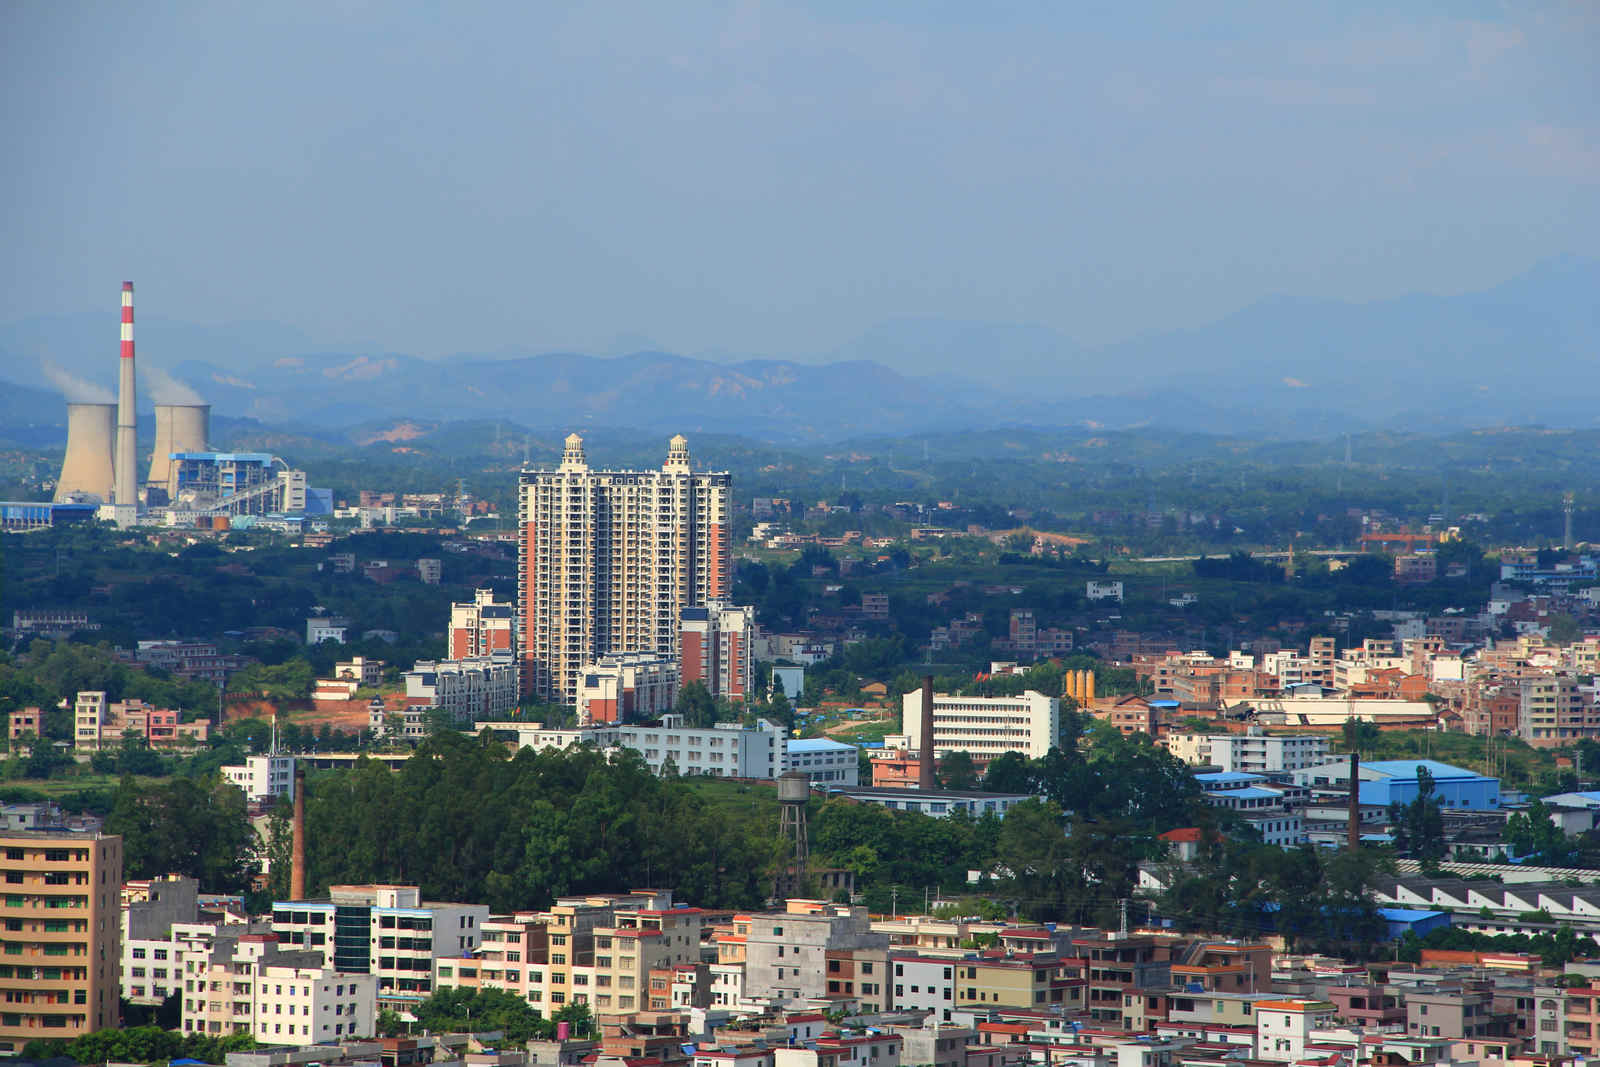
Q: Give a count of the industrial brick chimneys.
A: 3